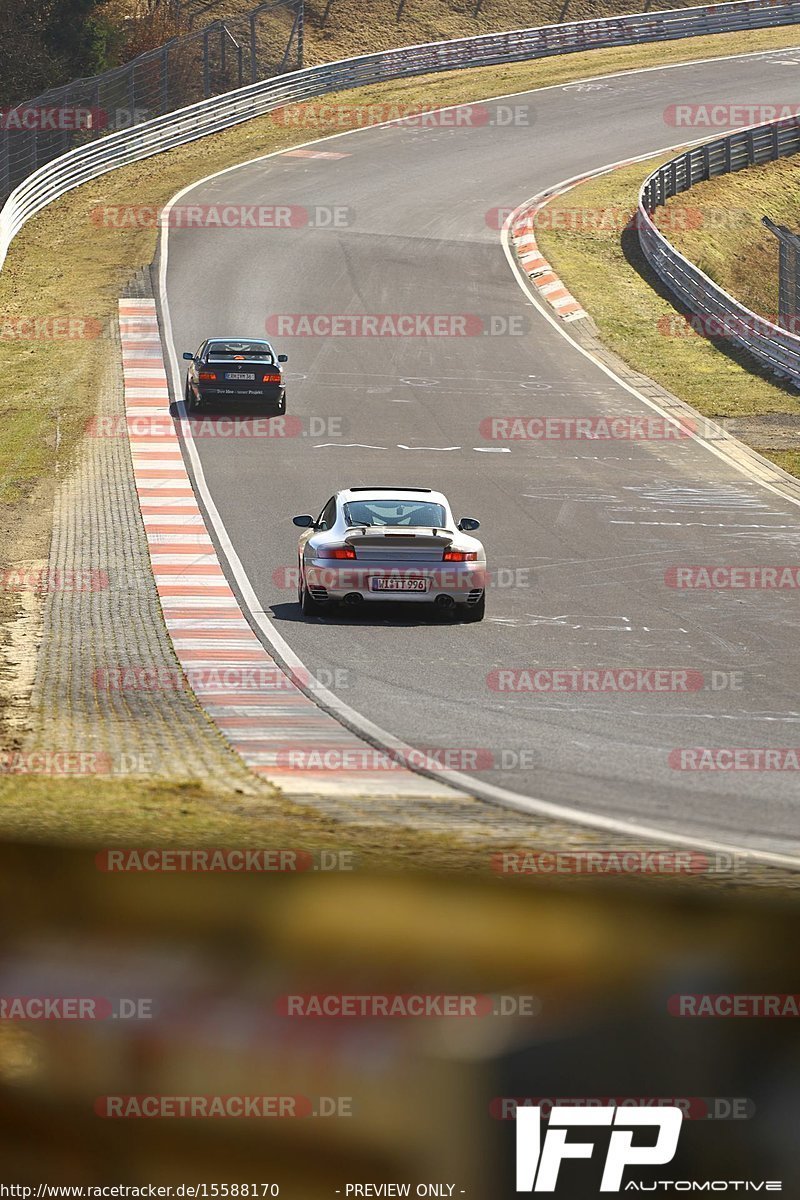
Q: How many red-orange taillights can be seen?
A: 4